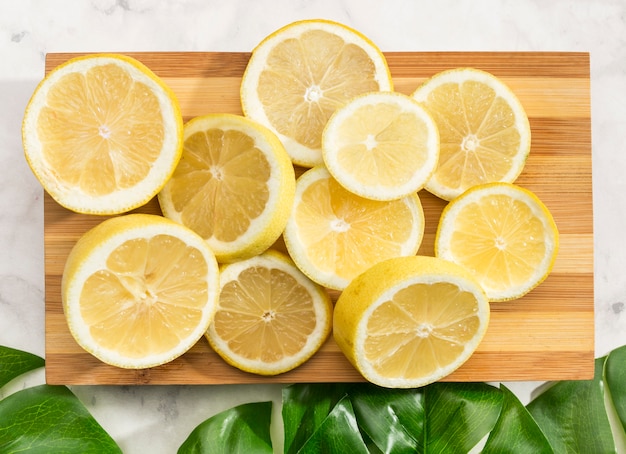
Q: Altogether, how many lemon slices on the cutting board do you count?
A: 10